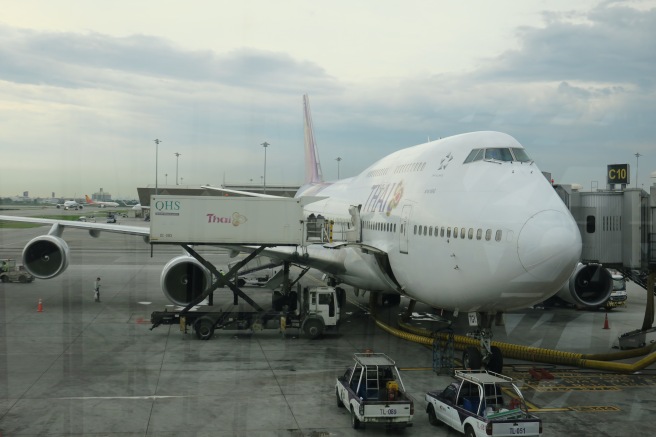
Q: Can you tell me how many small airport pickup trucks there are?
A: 2